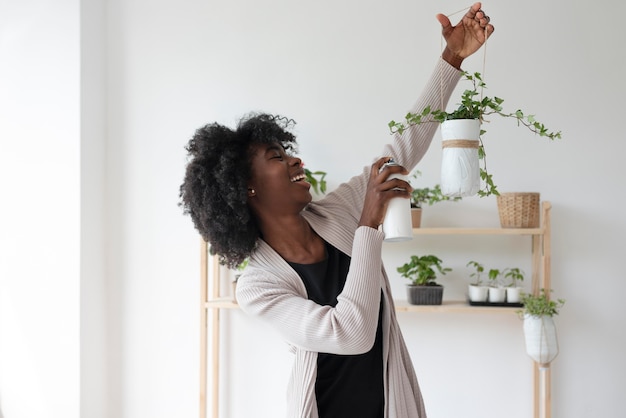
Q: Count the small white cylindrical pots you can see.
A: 3